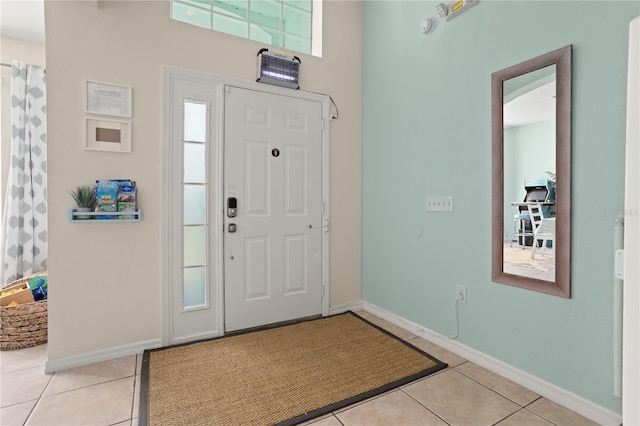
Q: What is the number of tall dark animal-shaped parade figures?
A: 0